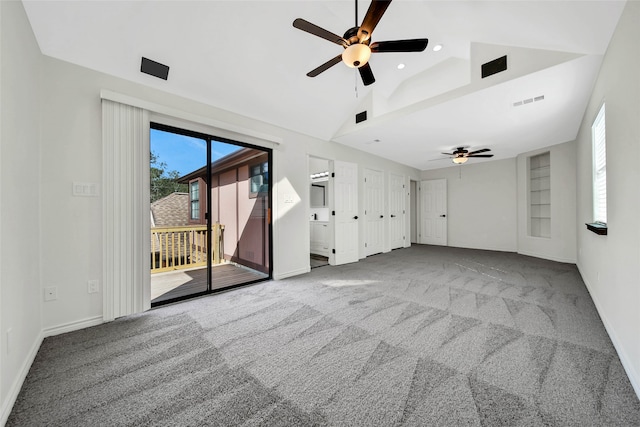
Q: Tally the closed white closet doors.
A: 2